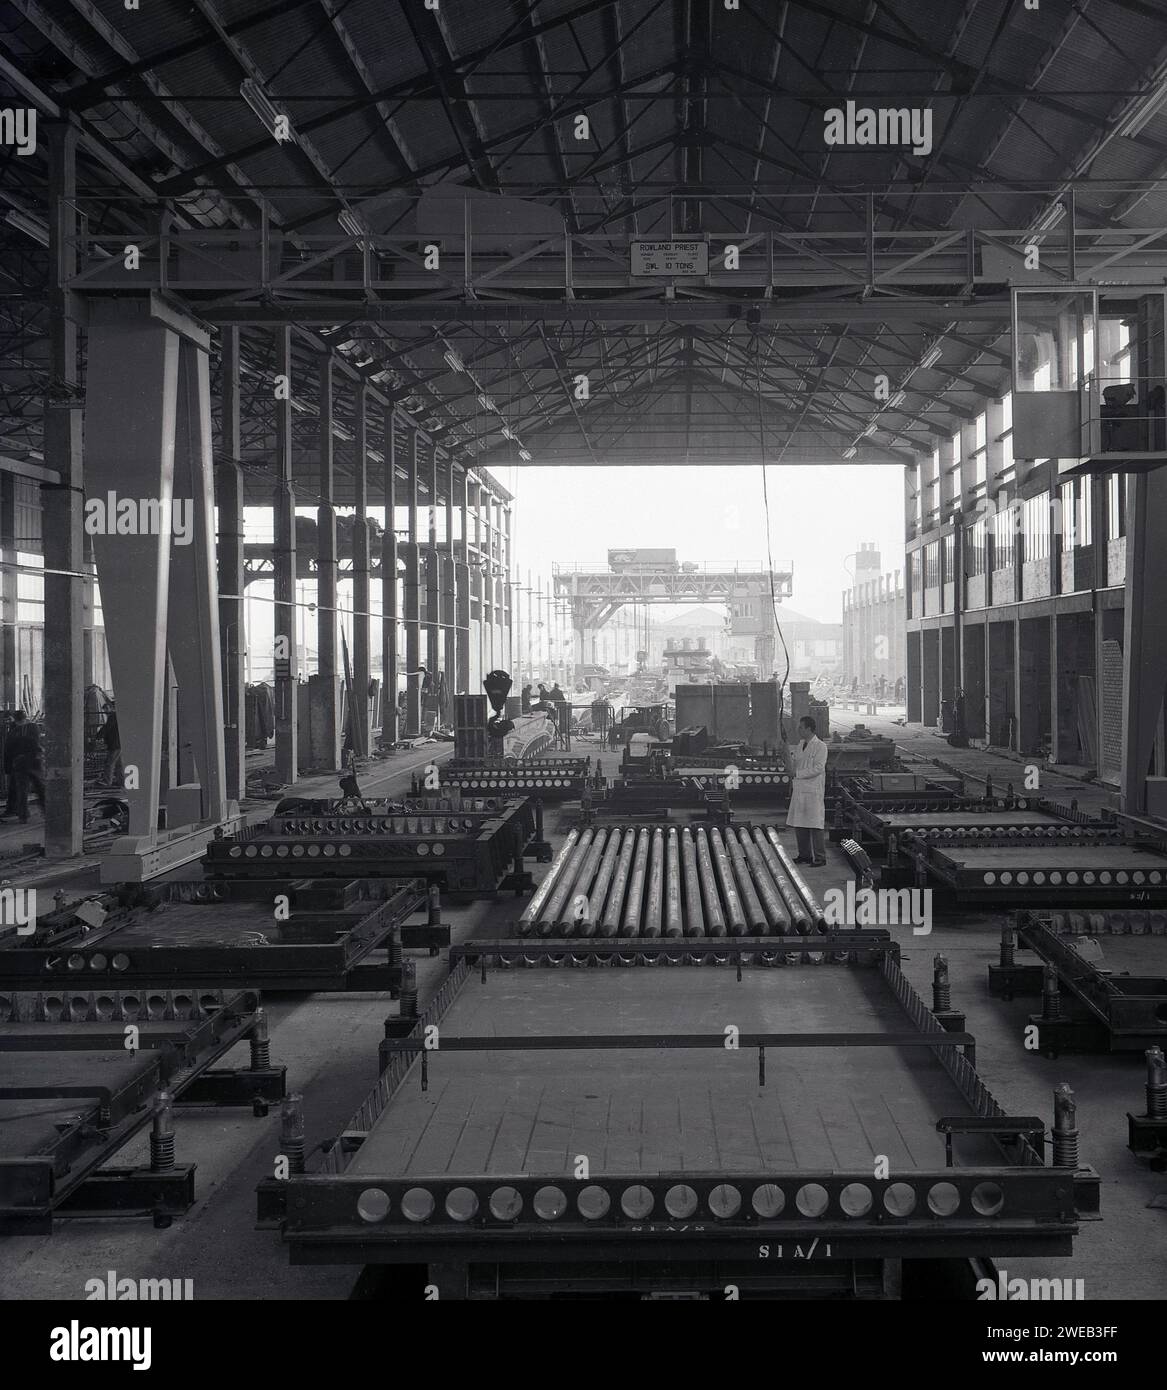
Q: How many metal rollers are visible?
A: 15